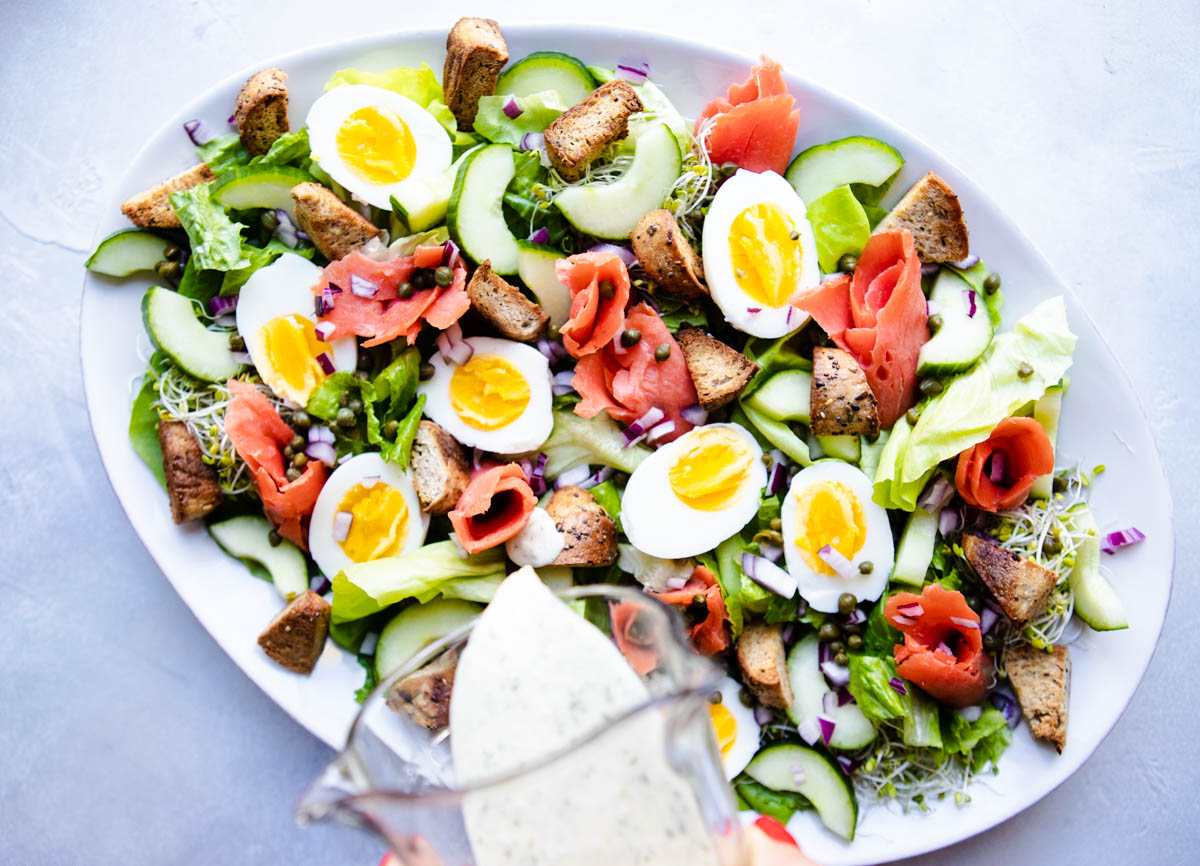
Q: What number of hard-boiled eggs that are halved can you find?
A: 8